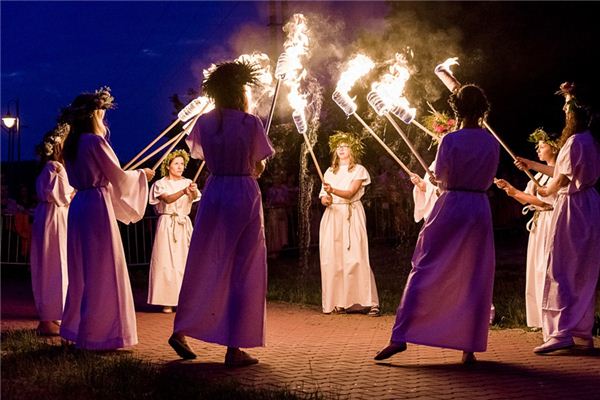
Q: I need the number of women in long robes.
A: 9